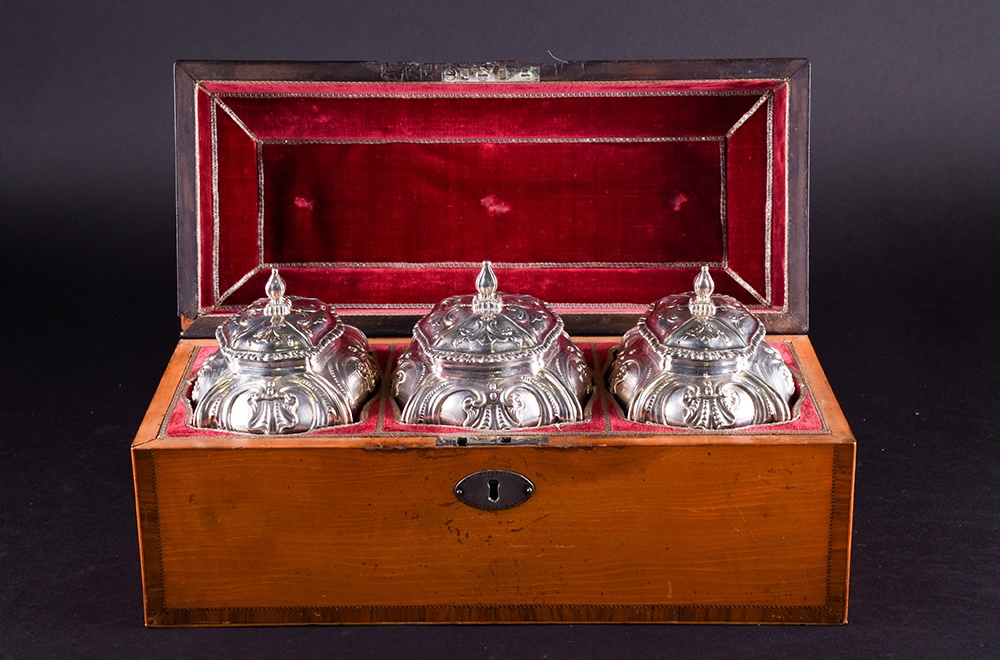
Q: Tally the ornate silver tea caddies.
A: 3